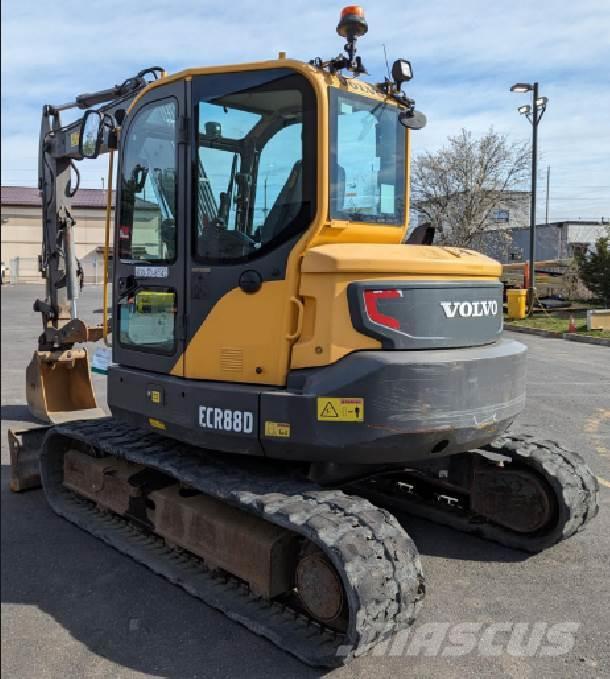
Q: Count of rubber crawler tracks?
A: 2